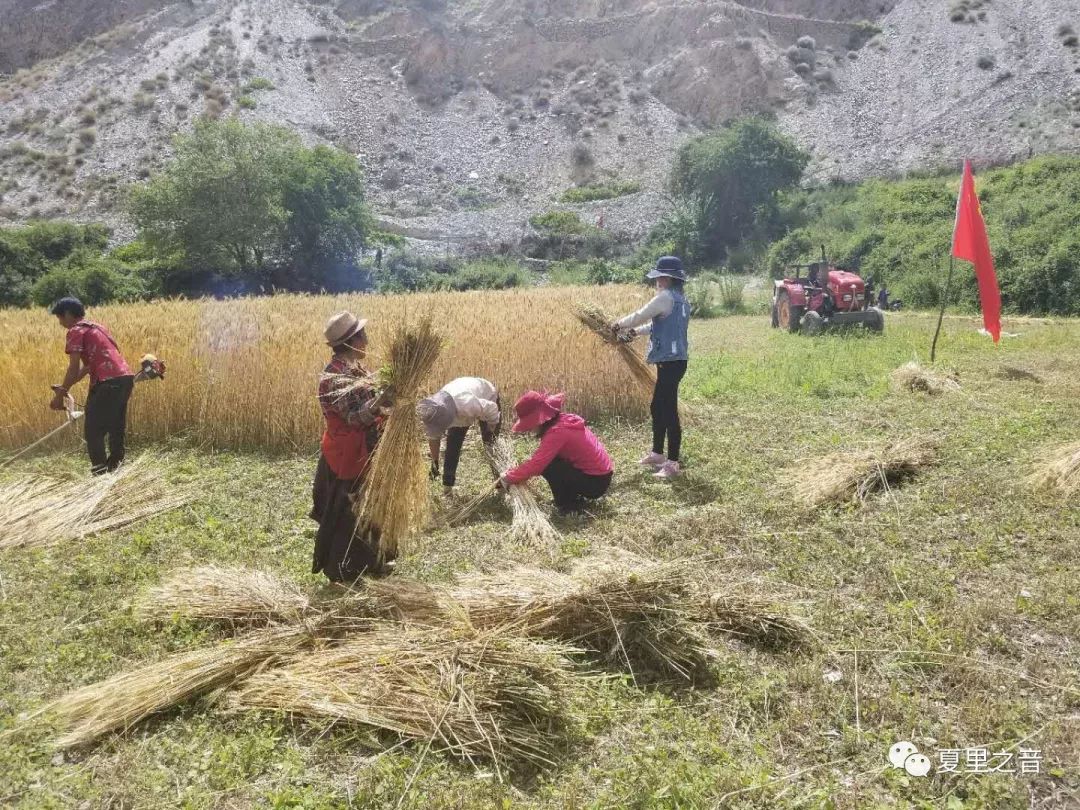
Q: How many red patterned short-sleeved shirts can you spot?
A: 1